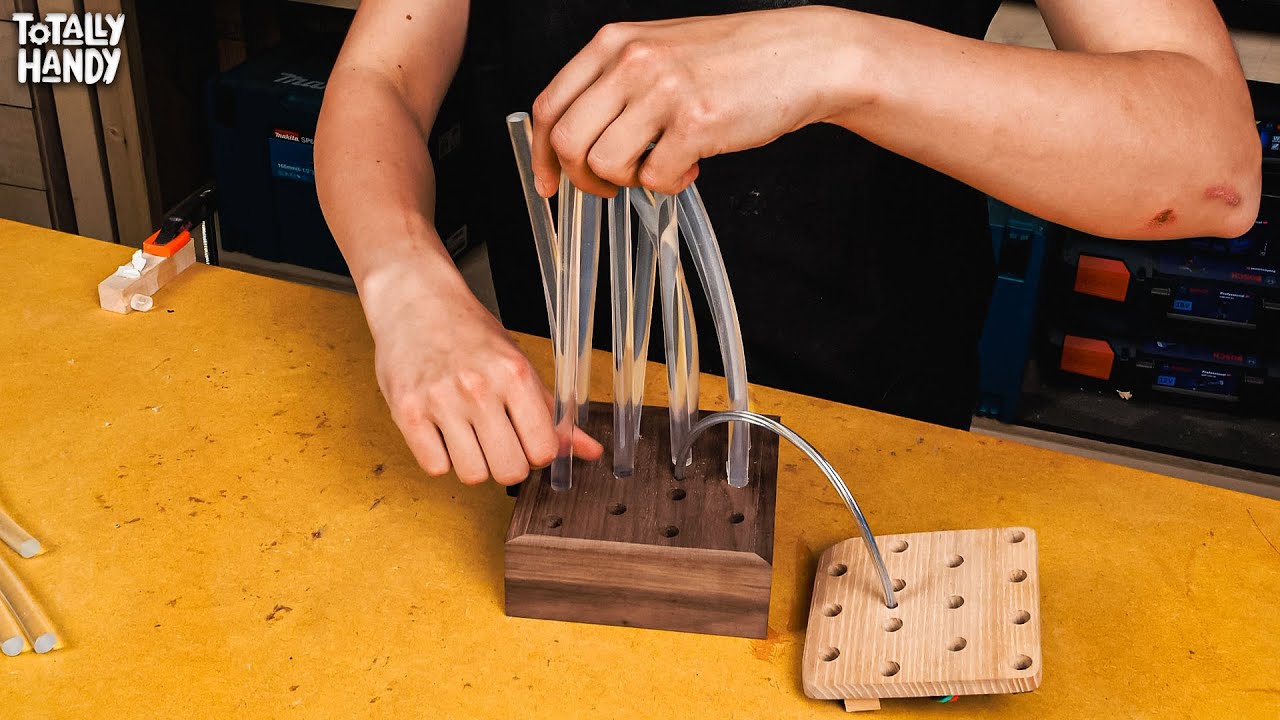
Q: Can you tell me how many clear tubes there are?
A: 11